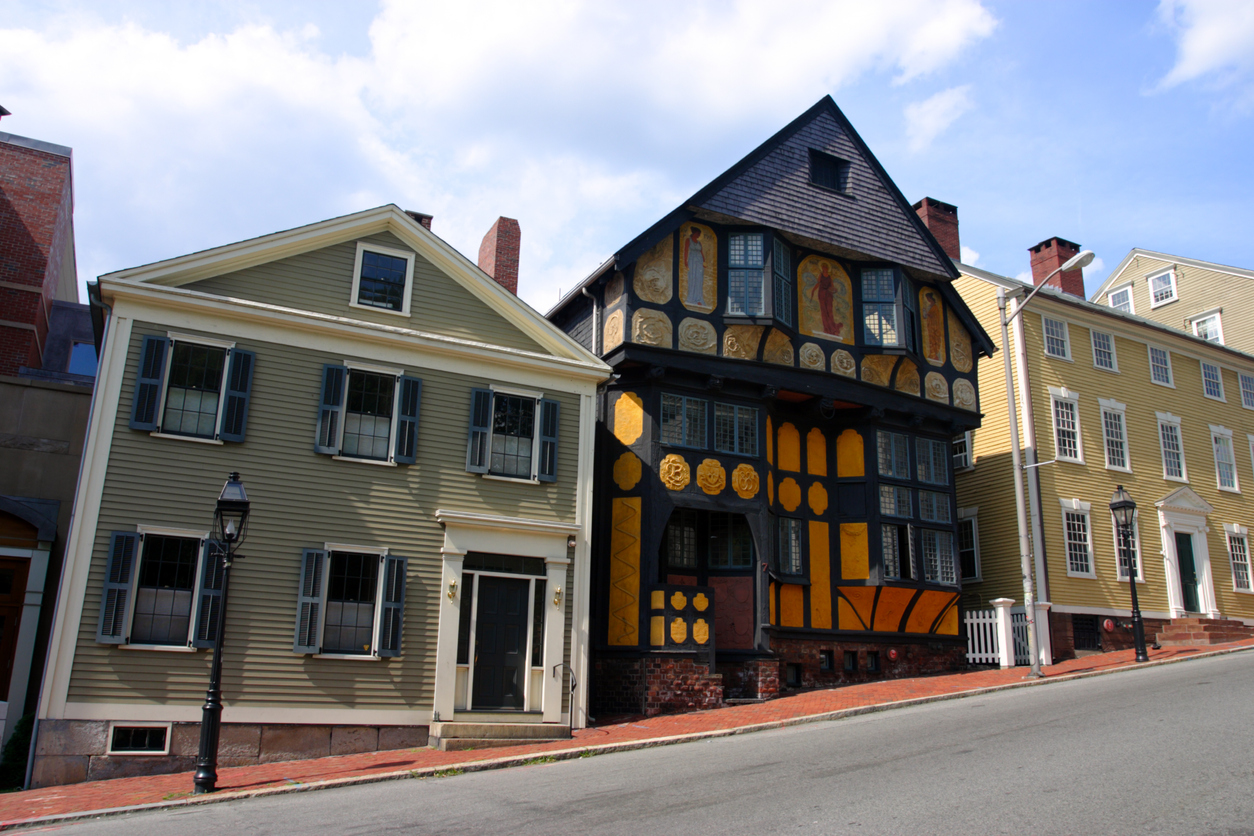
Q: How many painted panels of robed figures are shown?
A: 3